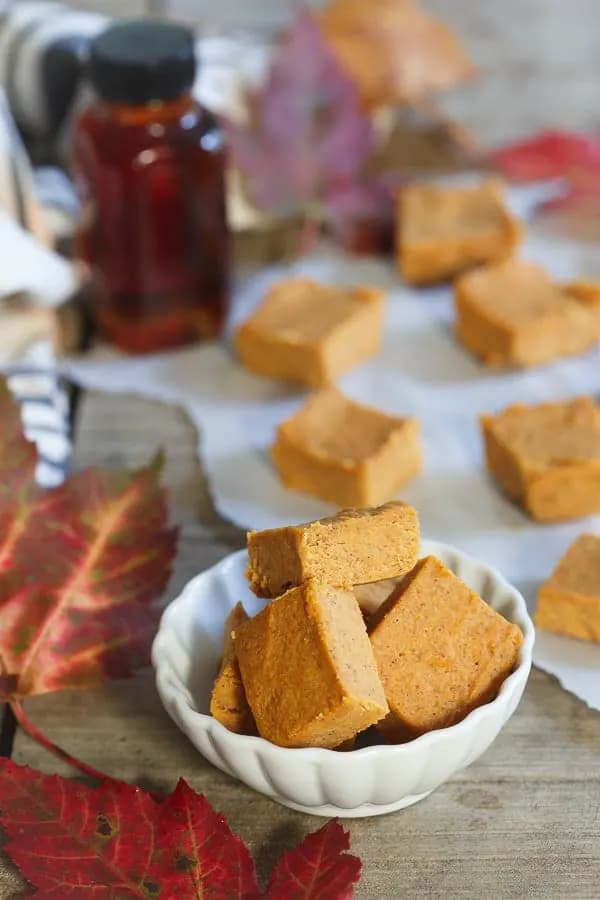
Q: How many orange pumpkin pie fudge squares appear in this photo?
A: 10